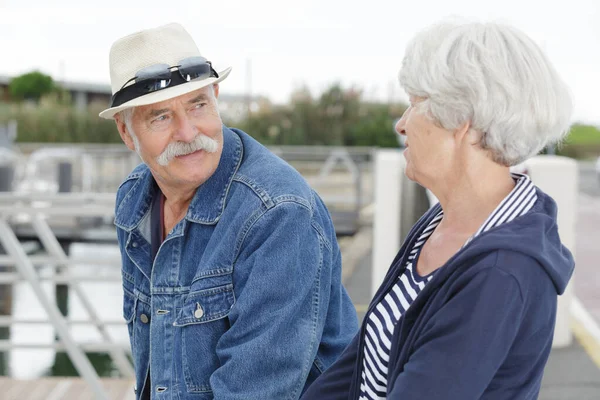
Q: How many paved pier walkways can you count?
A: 1